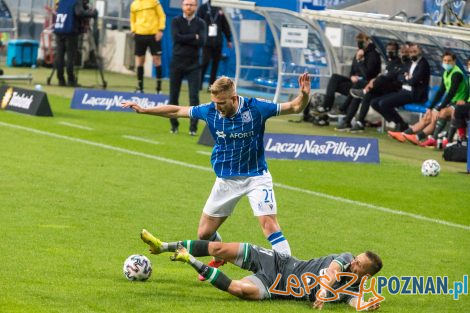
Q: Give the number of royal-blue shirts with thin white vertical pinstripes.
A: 1